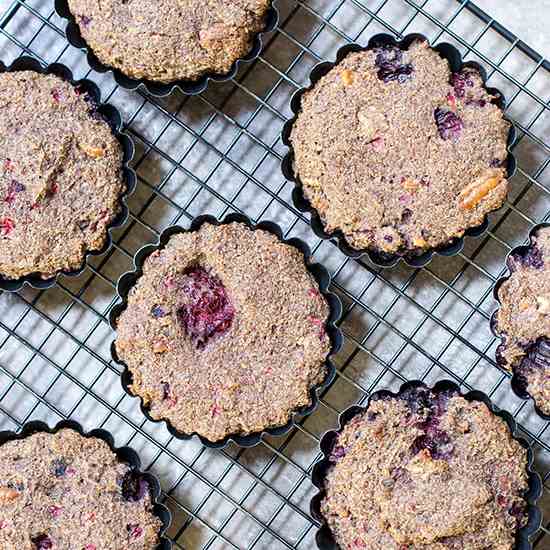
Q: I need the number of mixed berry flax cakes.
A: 7